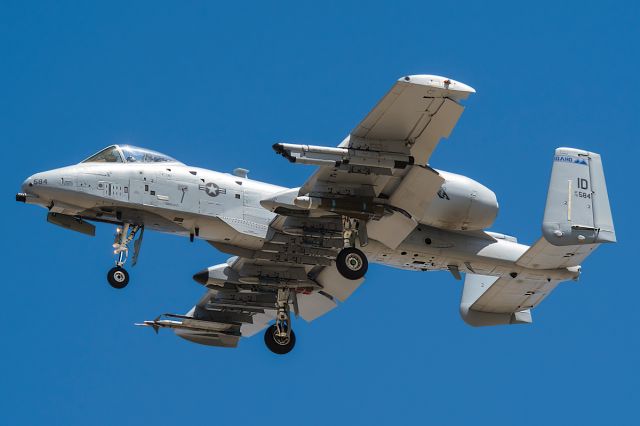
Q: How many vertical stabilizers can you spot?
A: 2